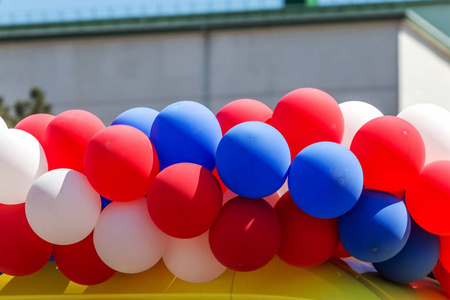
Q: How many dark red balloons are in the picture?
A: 5